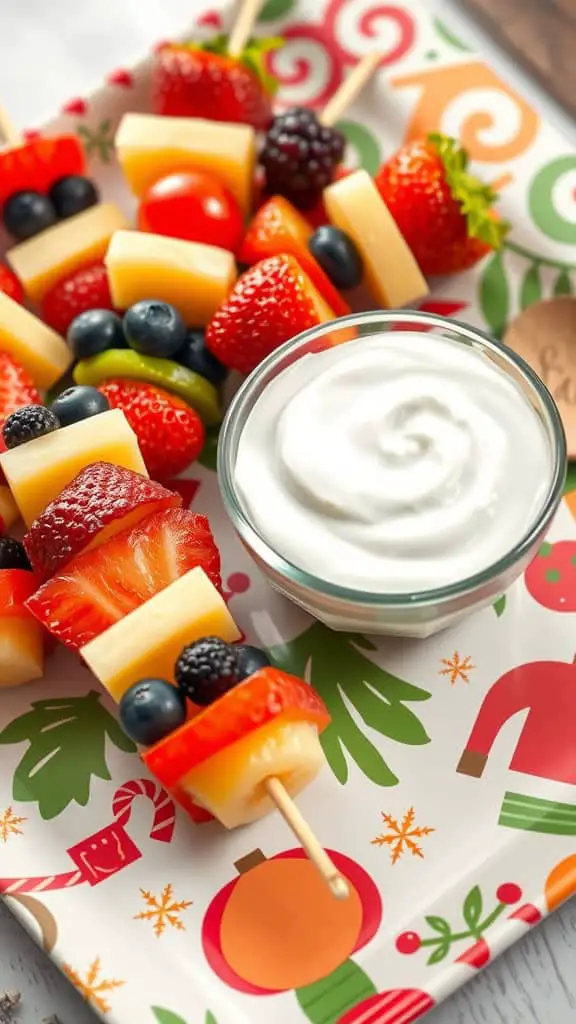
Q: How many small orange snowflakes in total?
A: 5